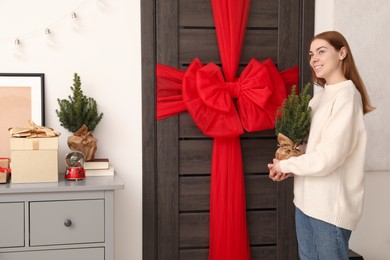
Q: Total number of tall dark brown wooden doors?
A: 1